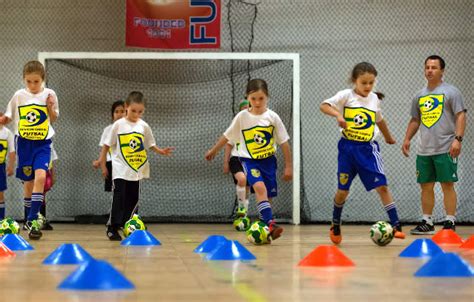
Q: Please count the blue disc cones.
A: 8